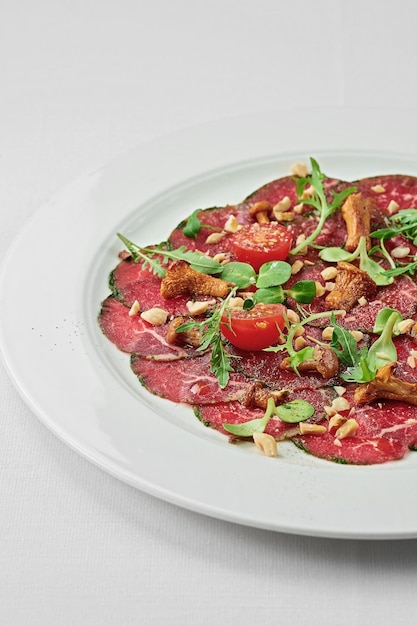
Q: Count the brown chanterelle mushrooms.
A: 8